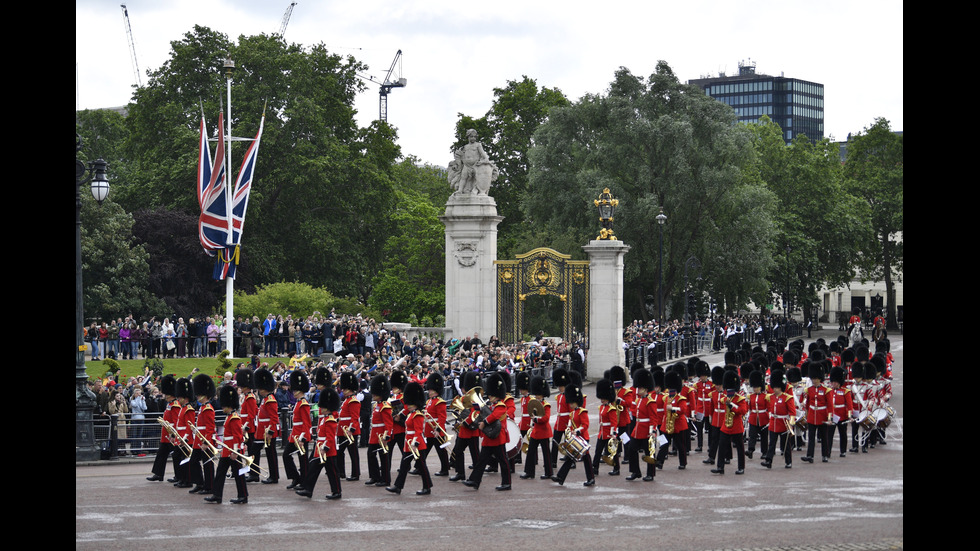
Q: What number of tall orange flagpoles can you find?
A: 0